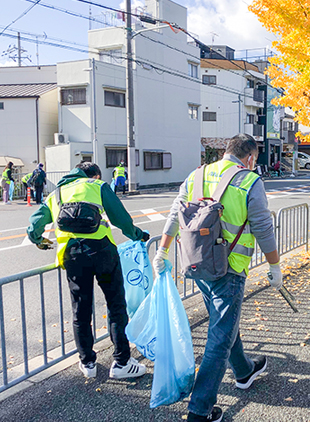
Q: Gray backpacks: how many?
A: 1